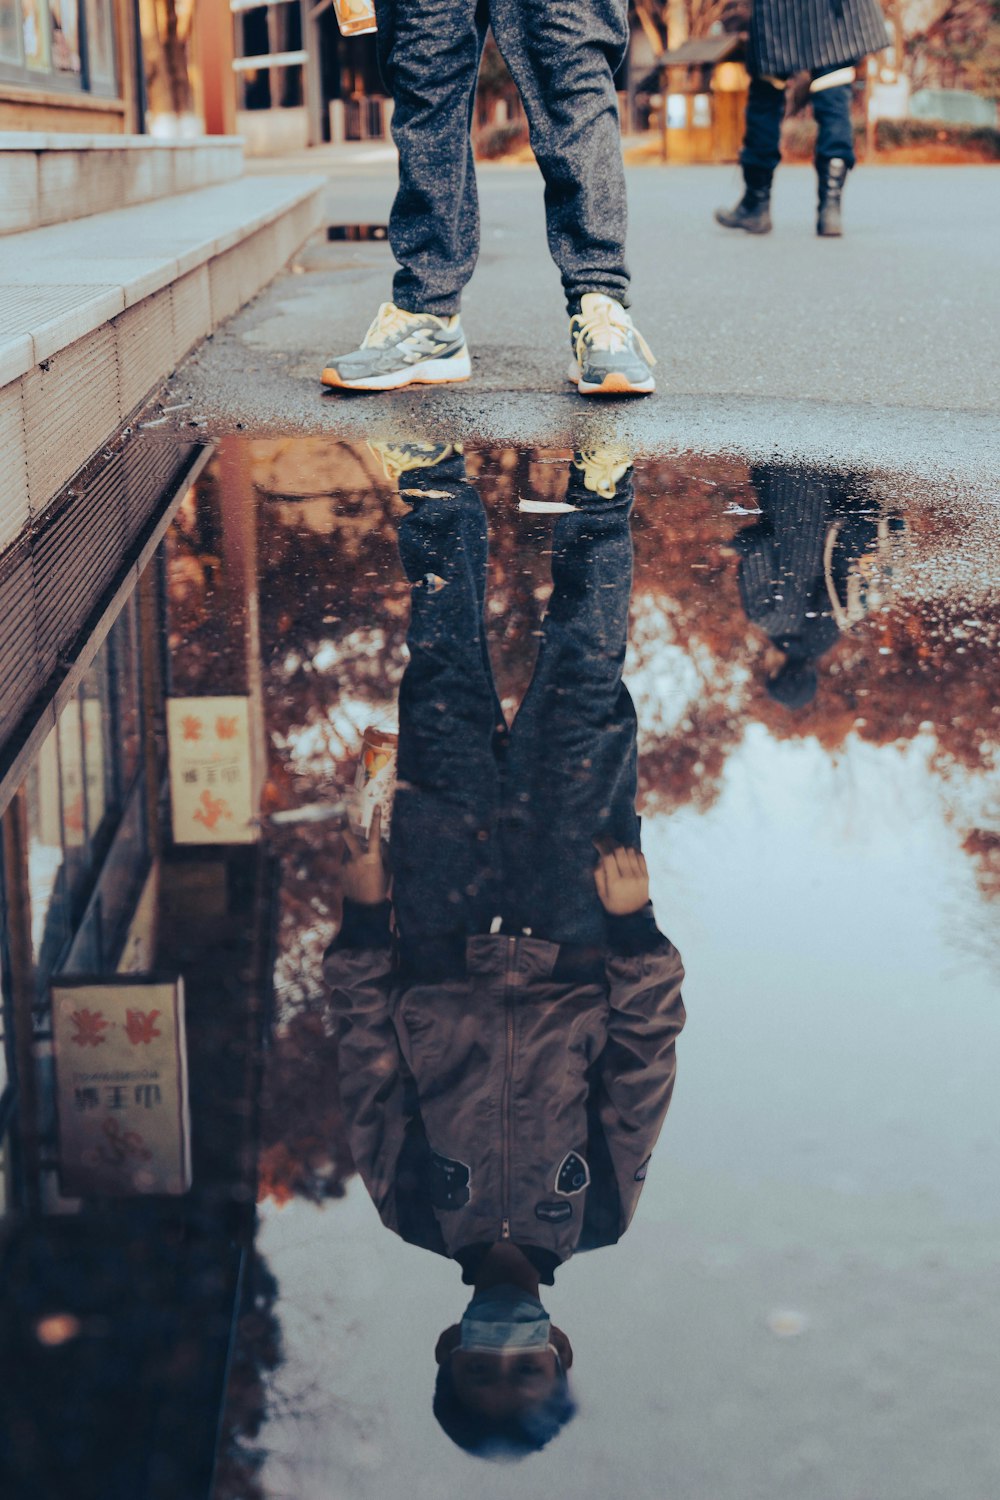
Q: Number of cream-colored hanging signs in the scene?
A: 2